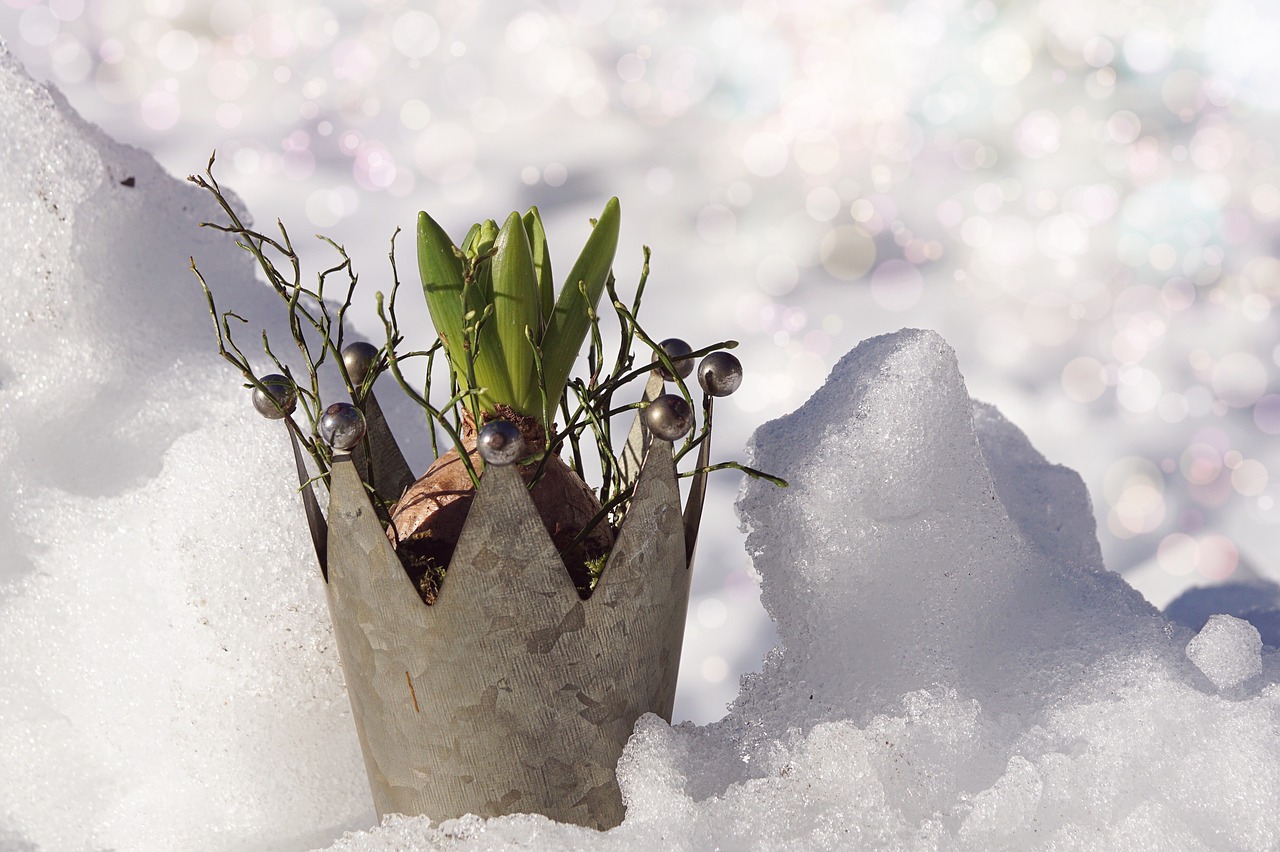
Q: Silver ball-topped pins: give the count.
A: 7